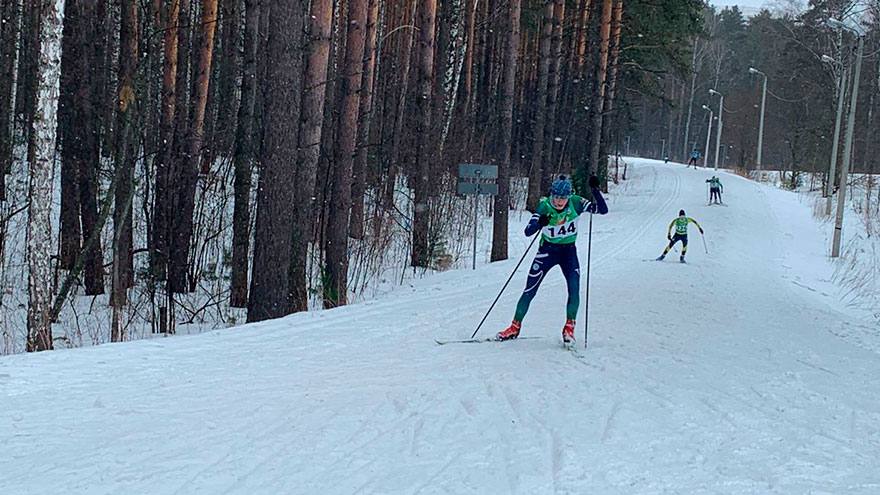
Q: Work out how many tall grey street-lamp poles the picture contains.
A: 5